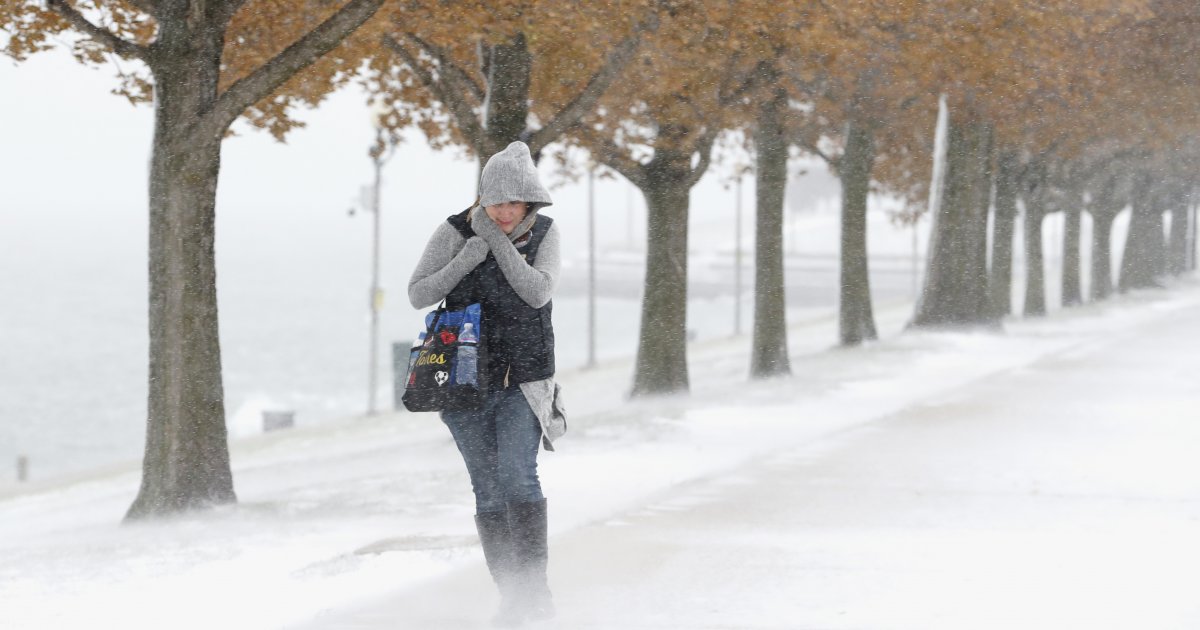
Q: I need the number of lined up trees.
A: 12